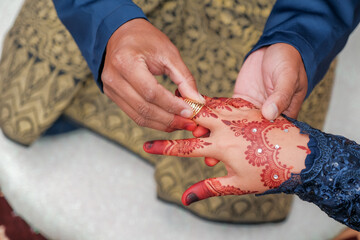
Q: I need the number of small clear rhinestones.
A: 6